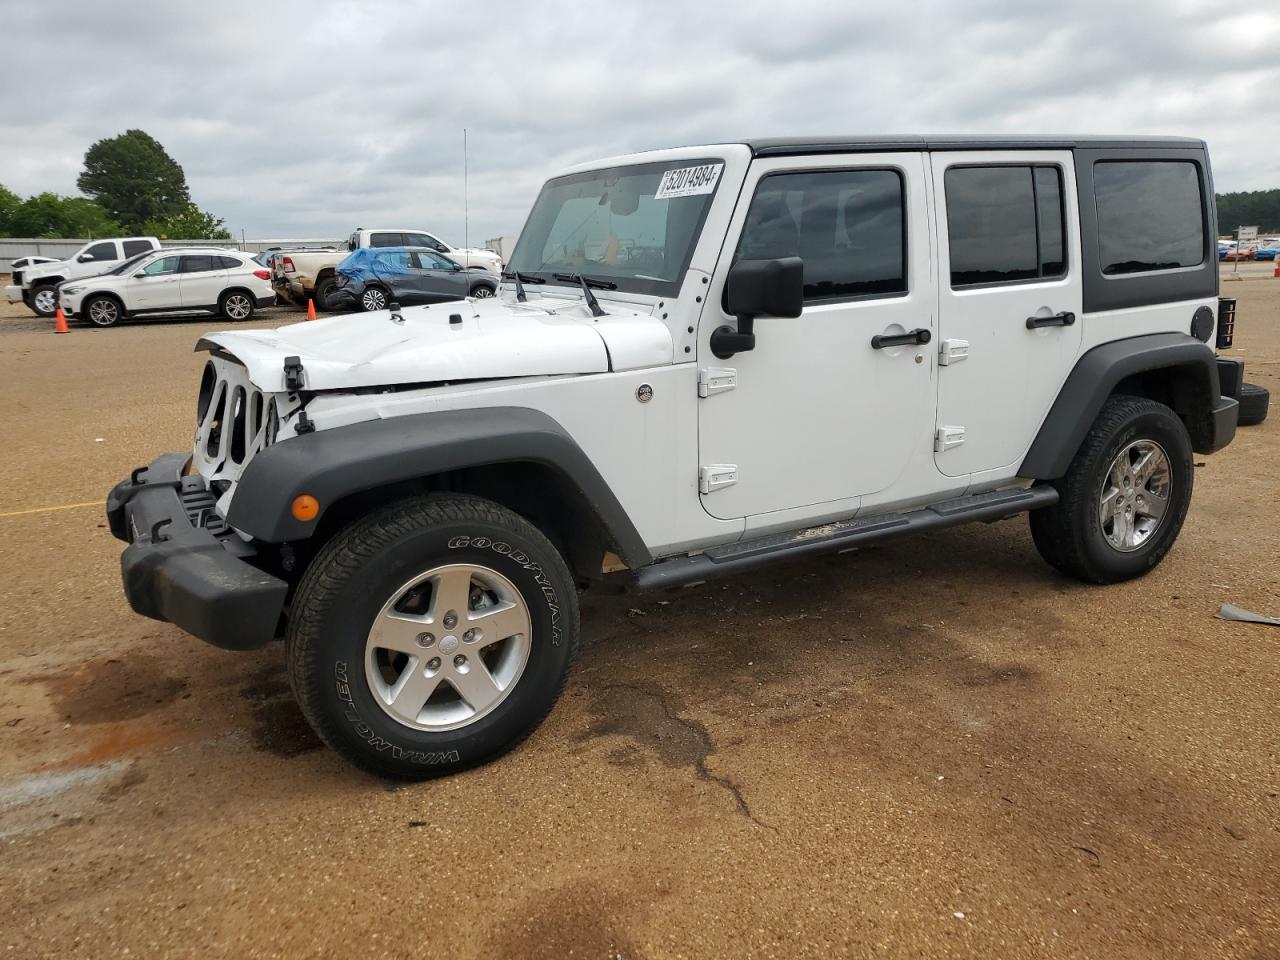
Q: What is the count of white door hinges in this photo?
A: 4